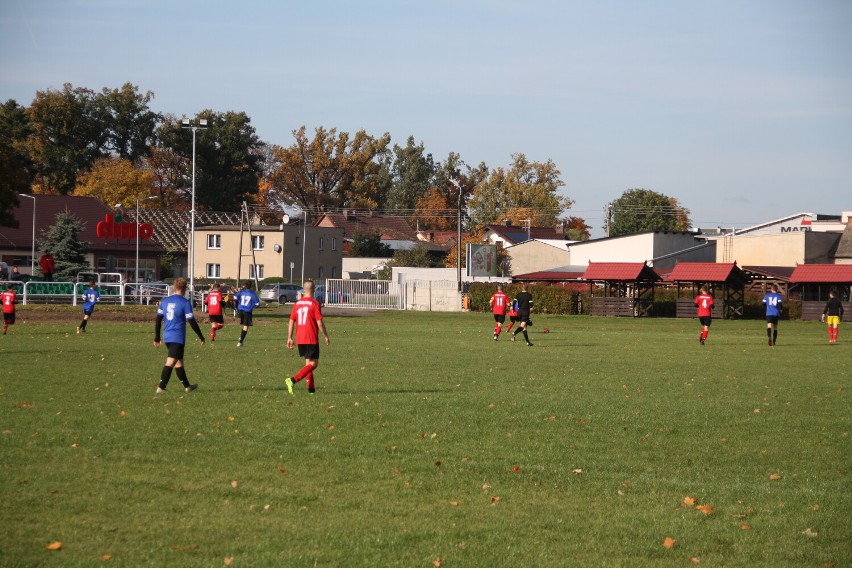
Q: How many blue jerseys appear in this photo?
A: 4